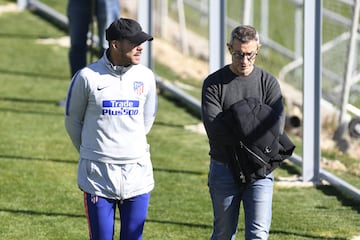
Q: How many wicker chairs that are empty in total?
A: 0